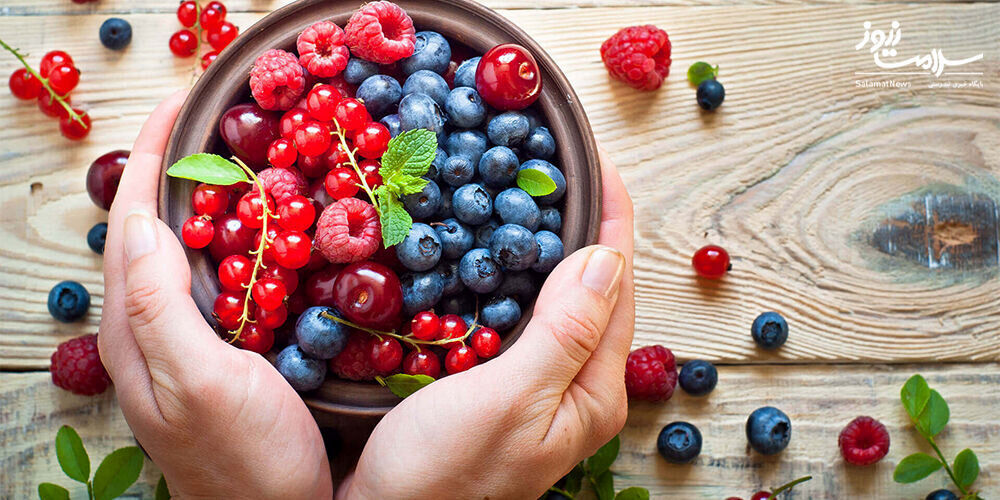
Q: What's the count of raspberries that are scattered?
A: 4